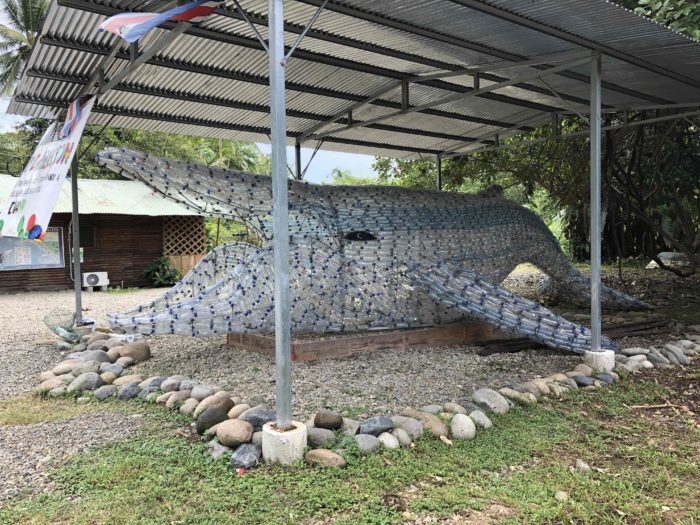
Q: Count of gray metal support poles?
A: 5